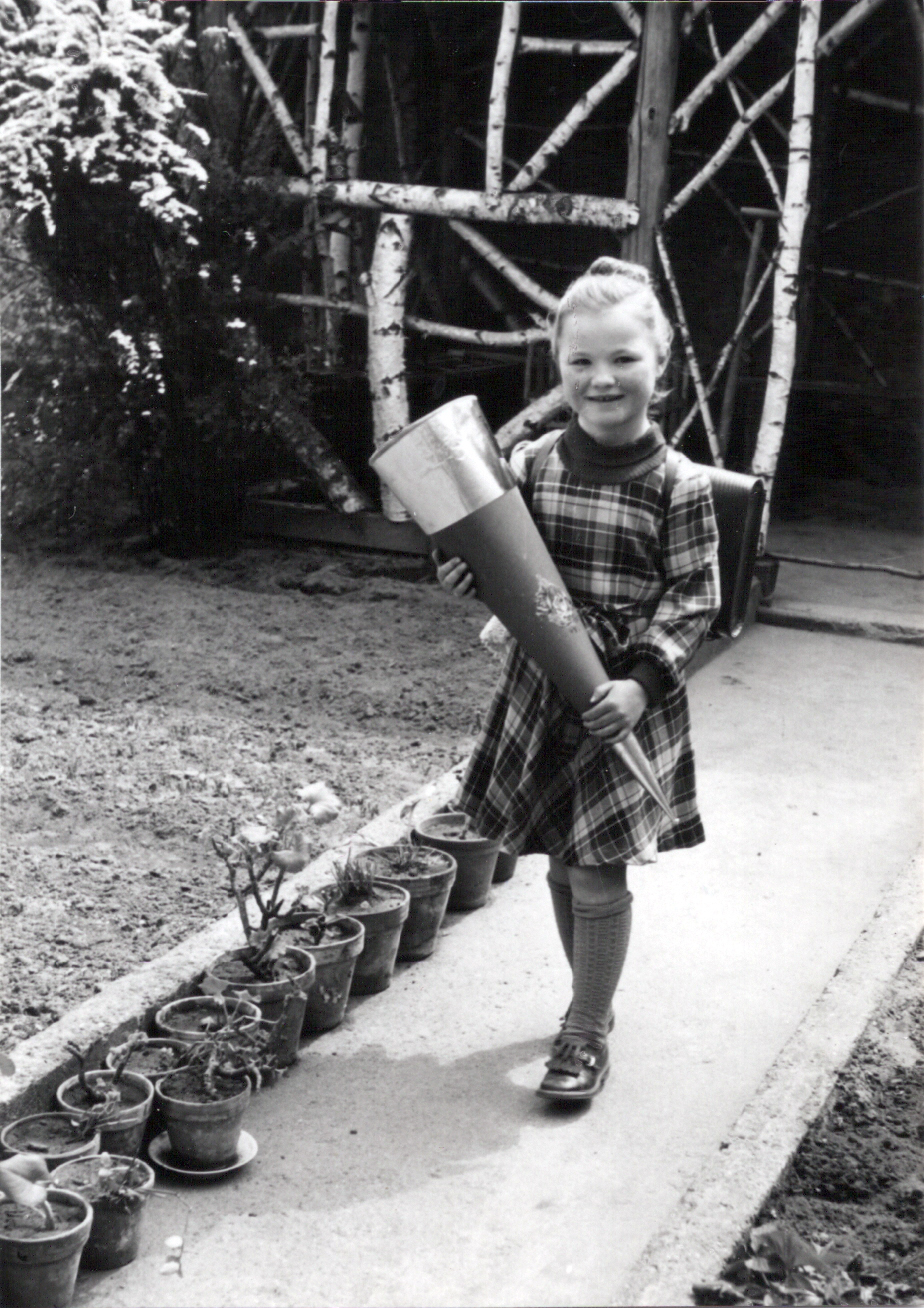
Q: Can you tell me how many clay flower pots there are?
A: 13